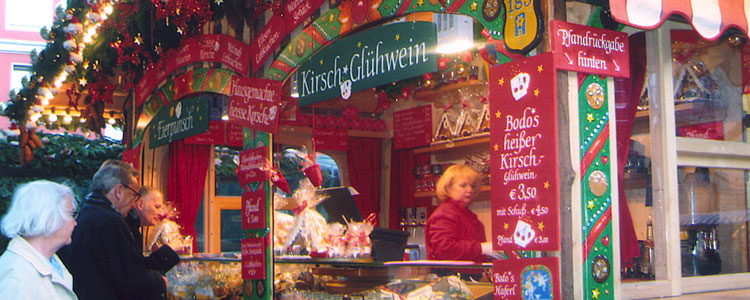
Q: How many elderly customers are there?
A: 3